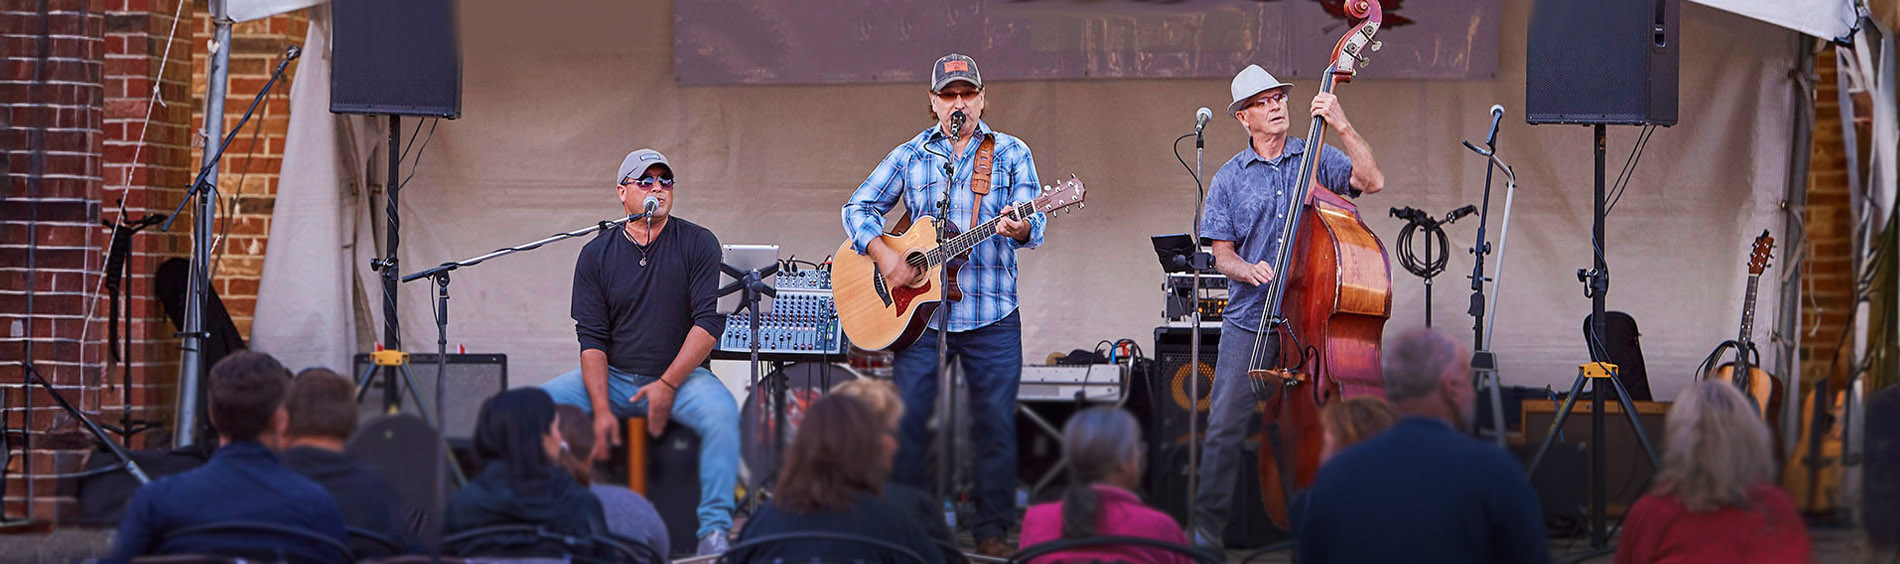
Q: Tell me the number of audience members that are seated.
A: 10